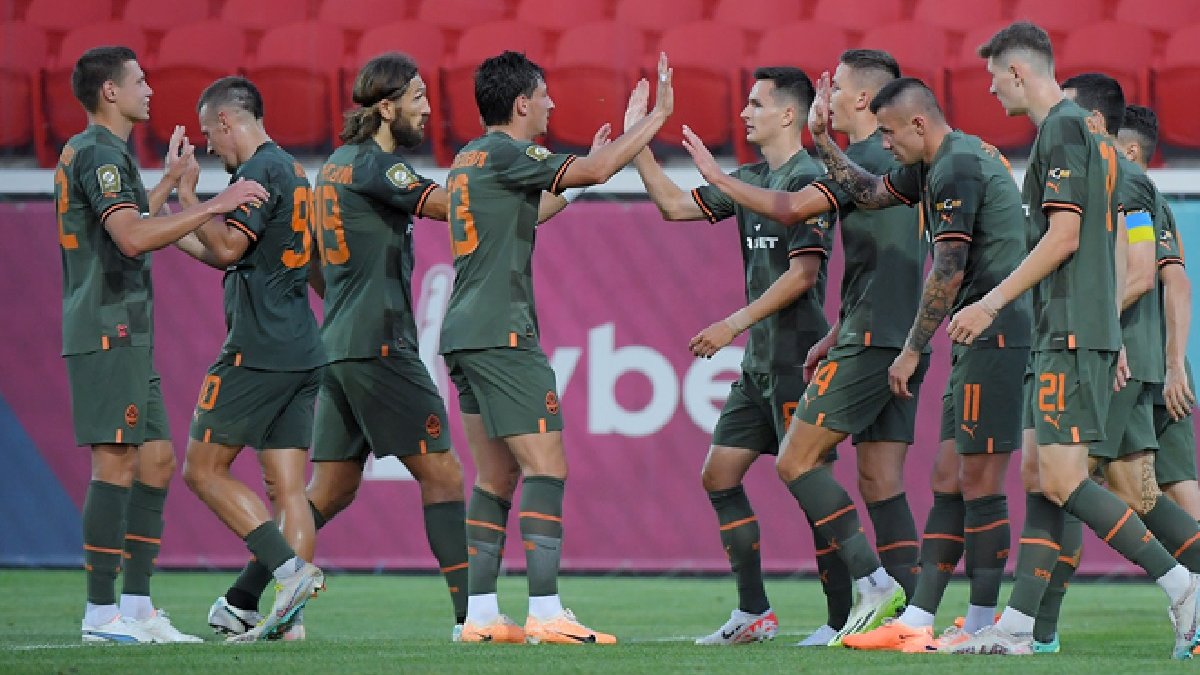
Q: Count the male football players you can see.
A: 10